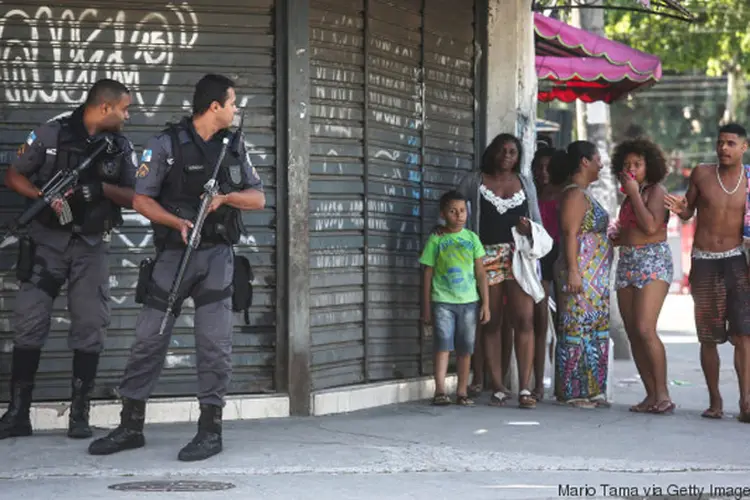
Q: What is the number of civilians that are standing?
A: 6